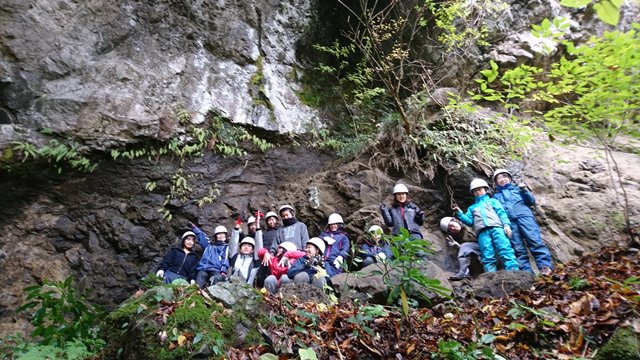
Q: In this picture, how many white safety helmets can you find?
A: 14